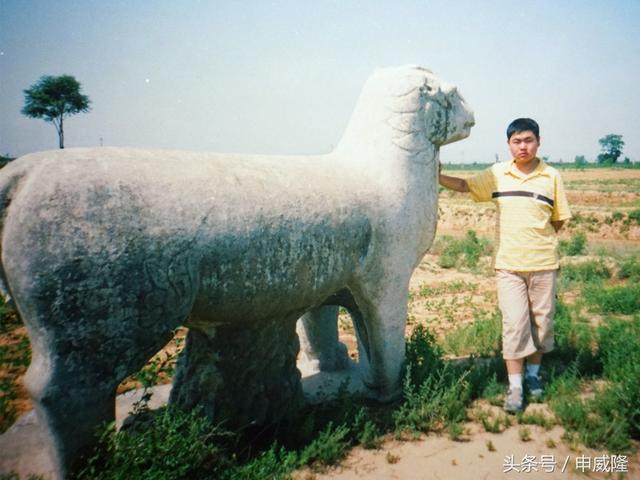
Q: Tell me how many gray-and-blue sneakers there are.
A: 2